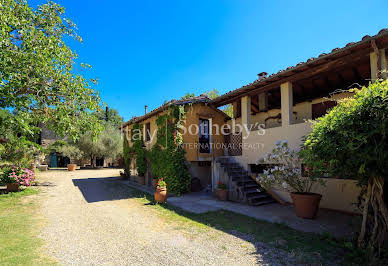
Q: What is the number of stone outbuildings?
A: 1